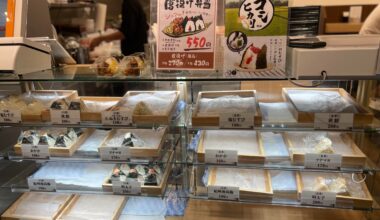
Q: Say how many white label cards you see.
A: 13